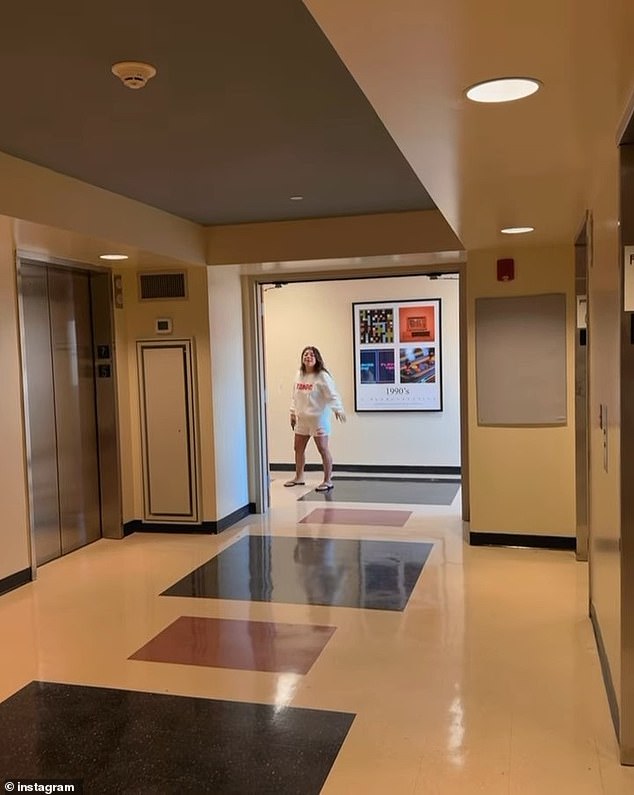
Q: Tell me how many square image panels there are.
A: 4